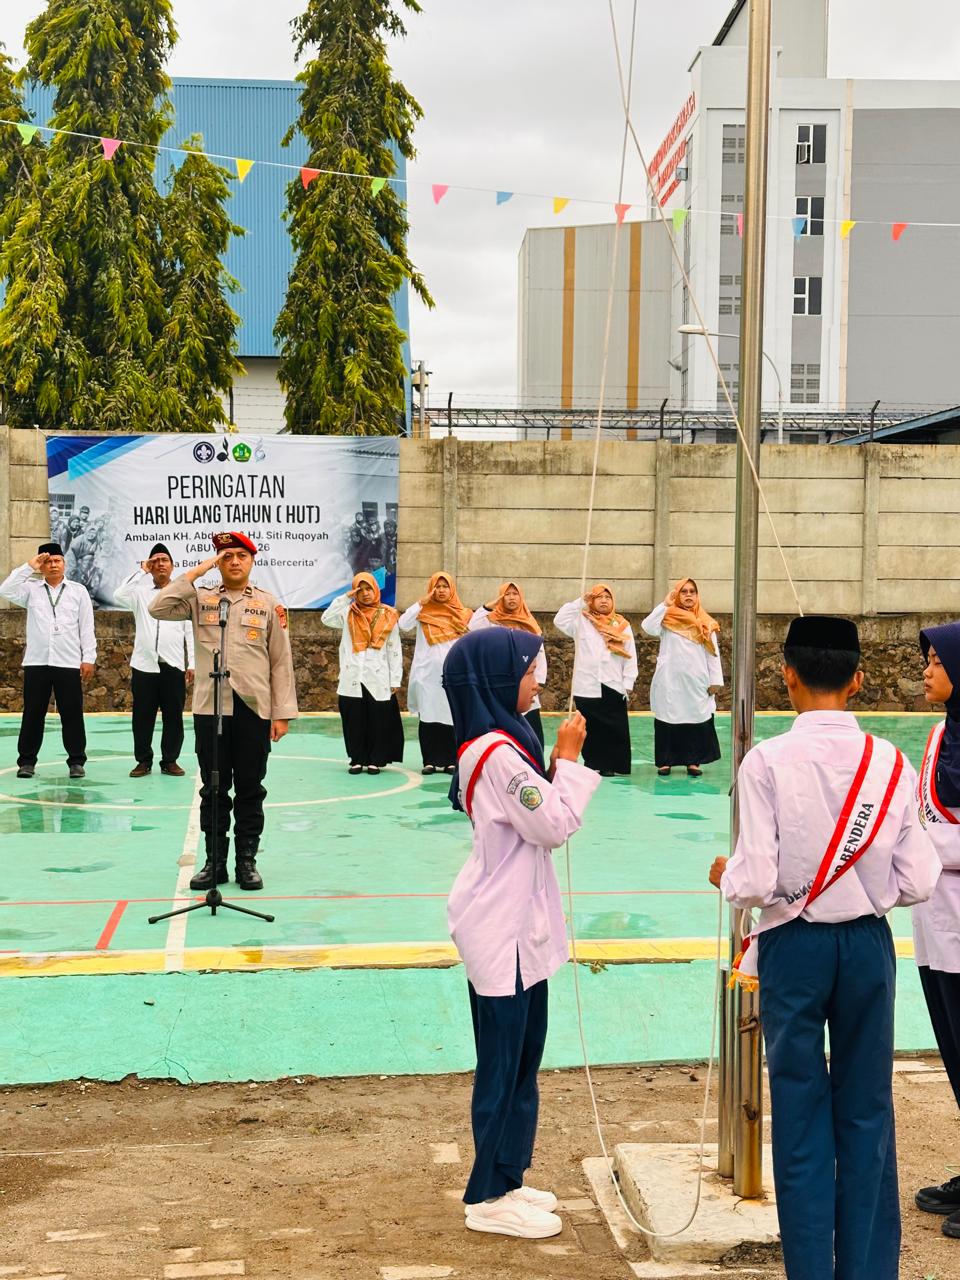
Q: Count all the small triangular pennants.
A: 15